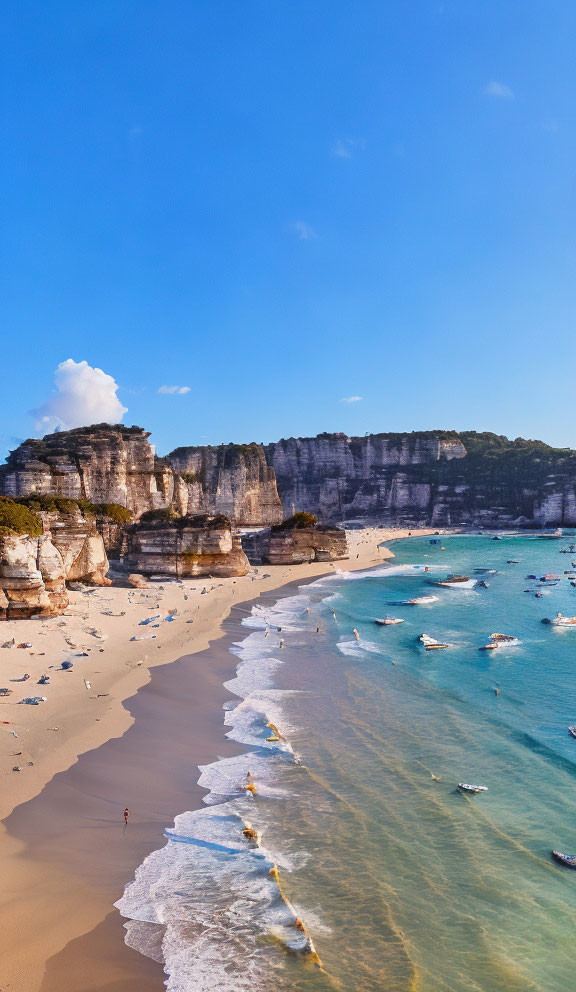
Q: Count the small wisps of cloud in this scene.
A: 5